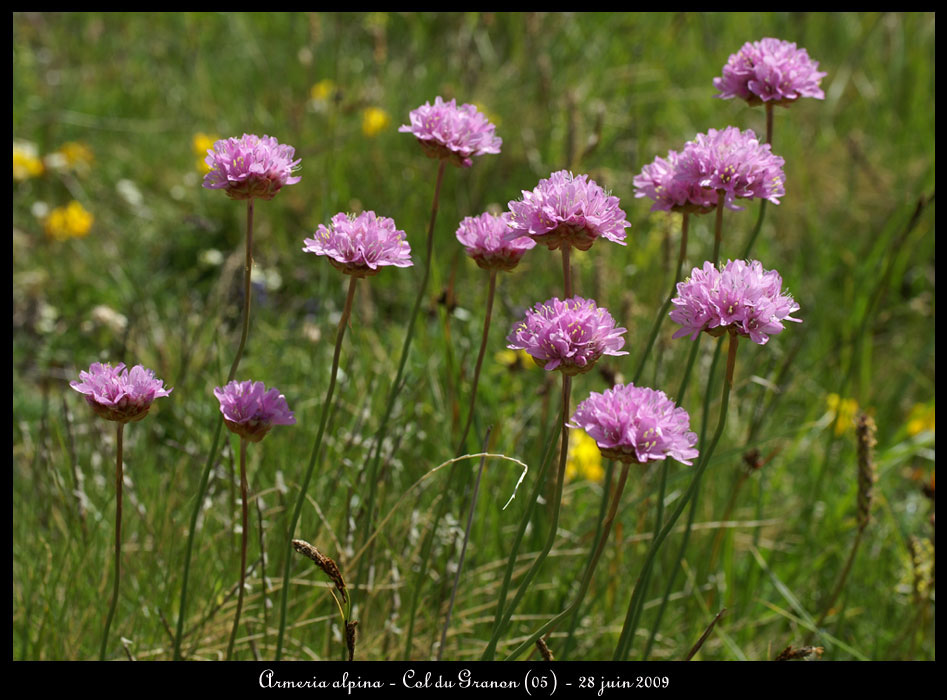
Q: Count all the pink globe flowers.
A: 13